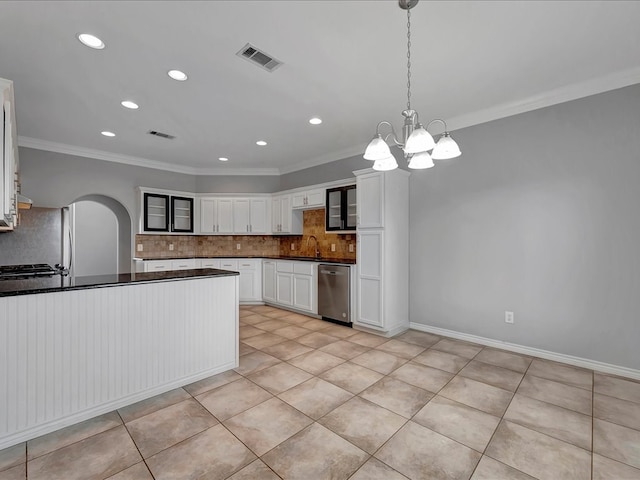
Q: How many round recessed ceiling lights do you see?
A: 7